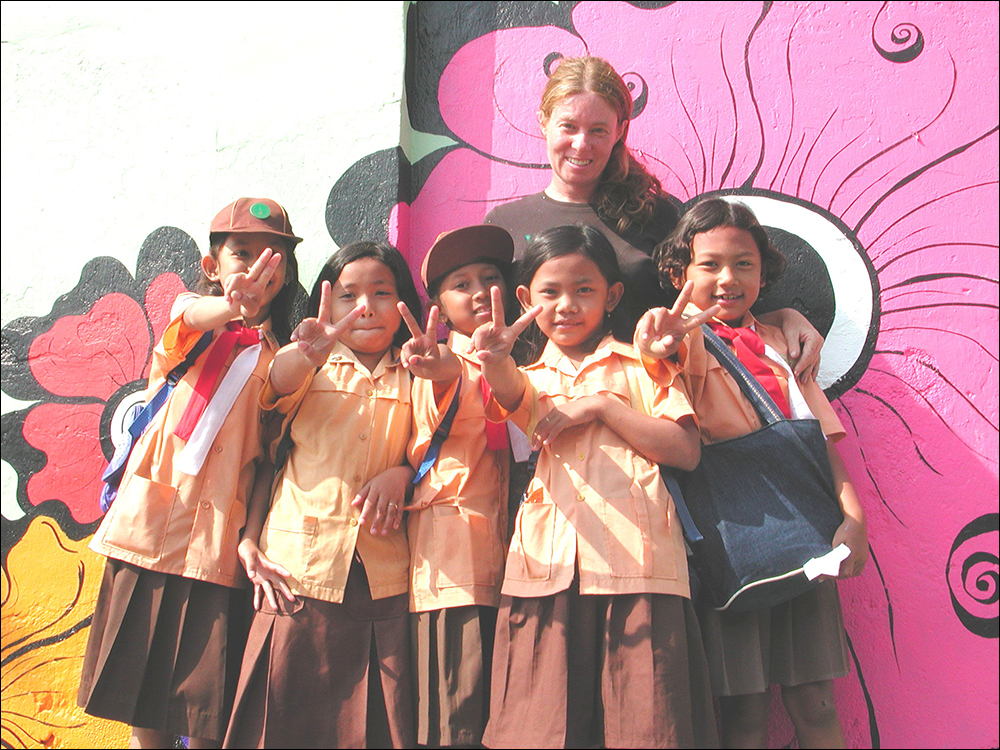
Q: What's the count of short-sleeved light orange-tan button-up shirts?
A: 5